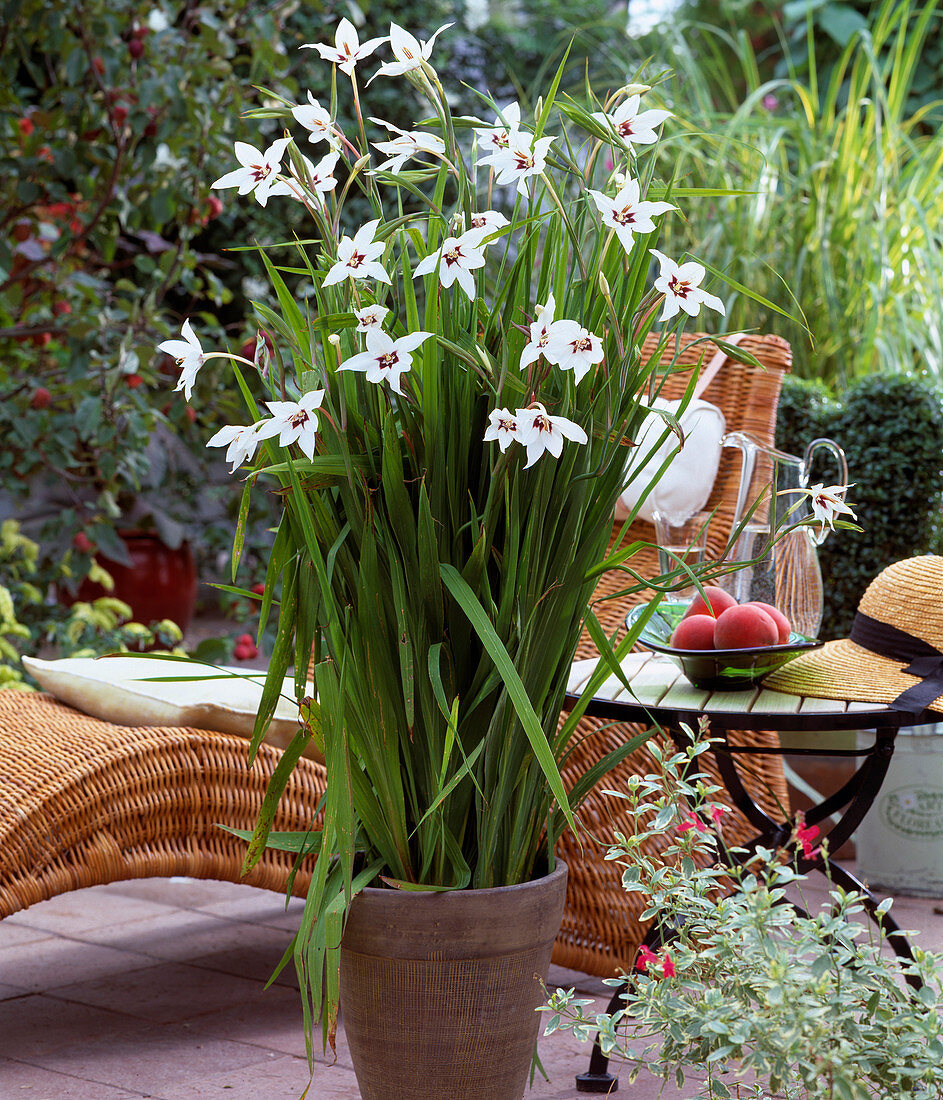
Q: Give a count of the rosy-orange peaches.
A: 4